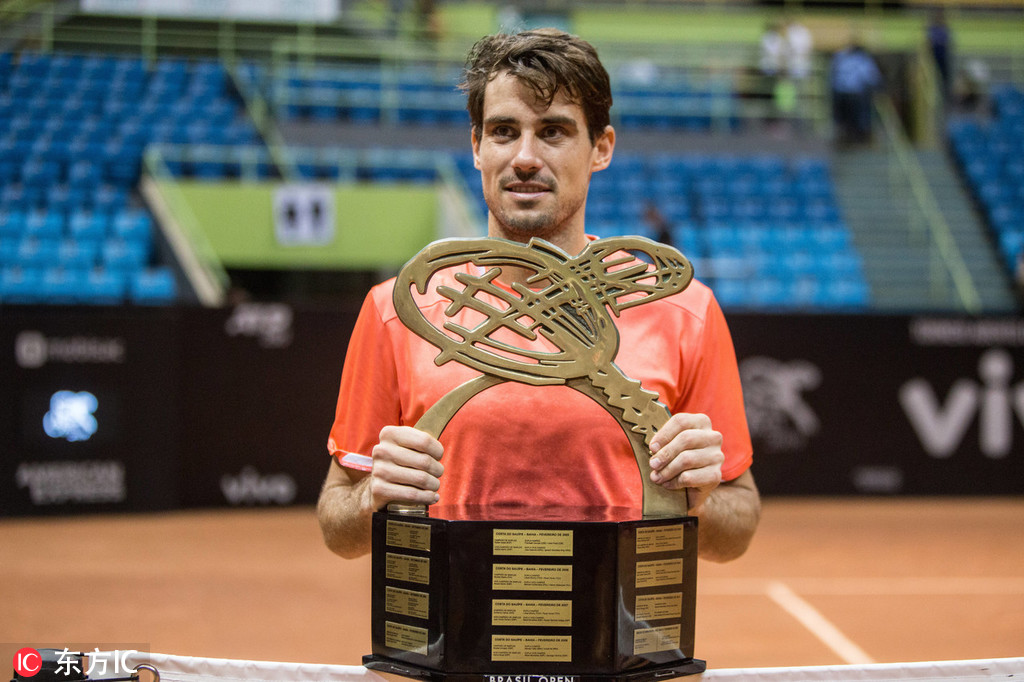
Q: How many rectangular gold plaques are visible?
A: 12